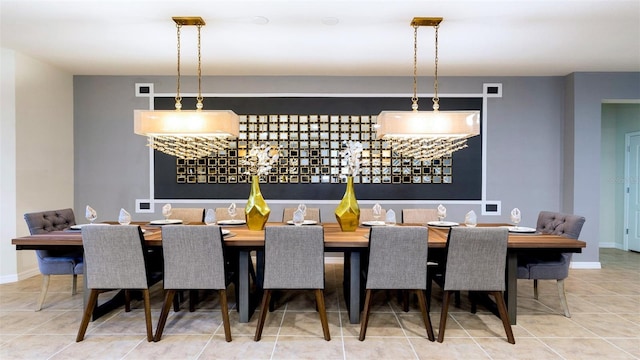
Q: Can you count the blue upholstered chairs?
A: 2